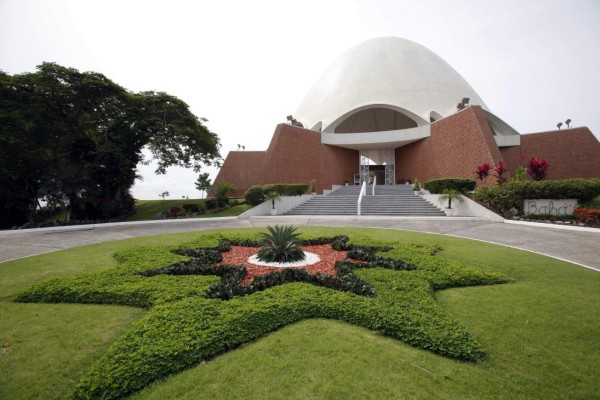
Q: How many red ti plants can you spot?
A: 3